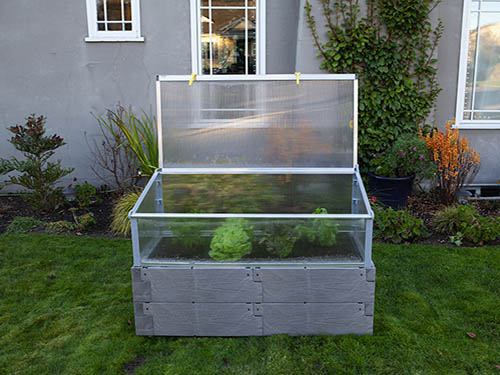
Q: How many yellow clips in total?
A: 2